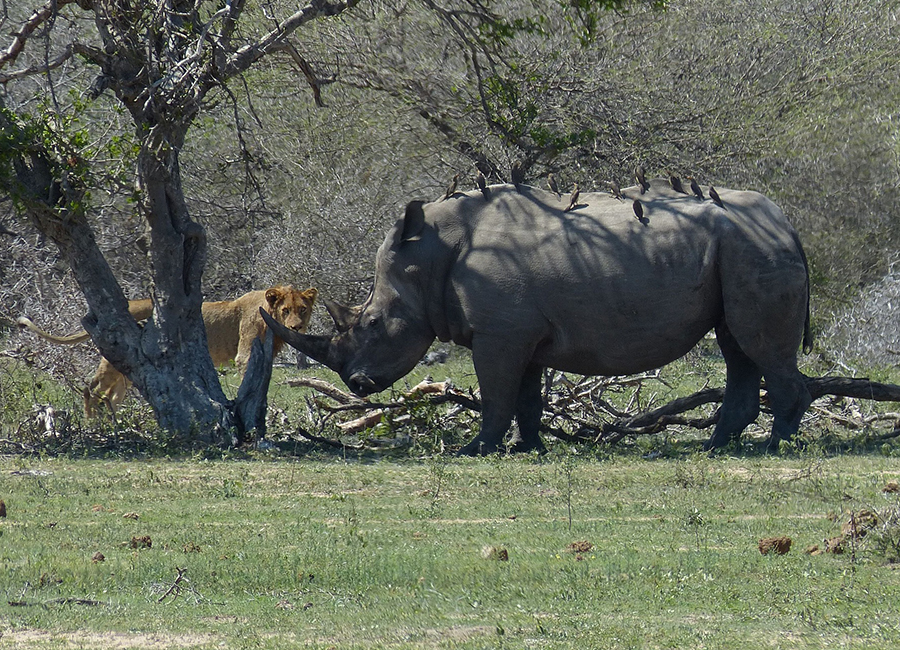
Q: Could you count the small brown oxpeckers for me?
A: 11